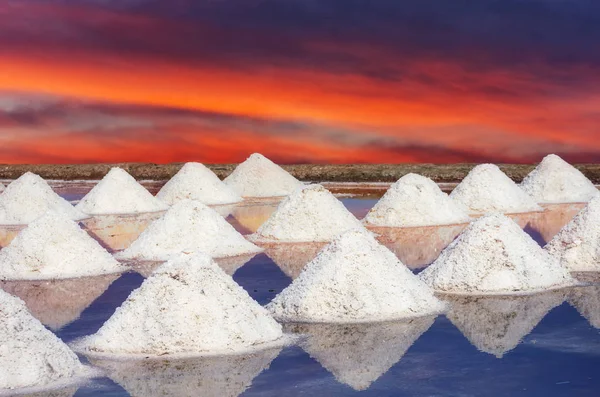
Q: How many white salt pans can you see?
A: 15